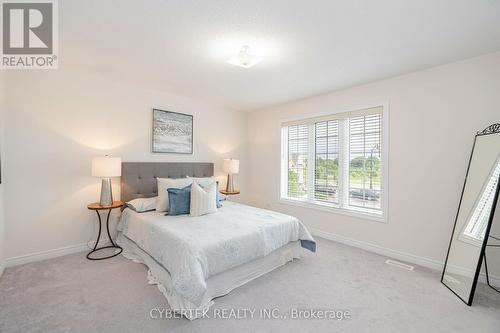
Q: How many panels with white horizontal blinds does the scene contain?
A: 3